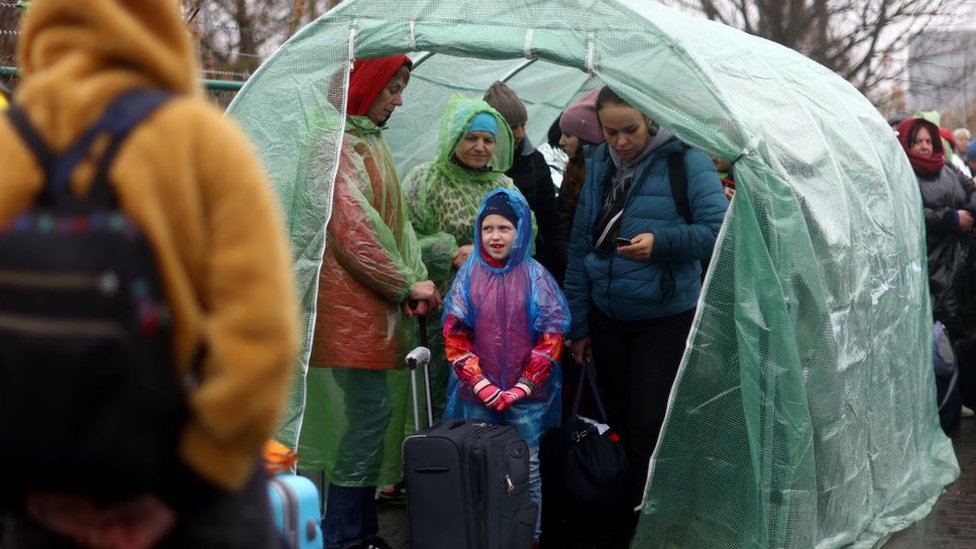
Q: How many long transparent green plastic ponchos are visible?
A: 2